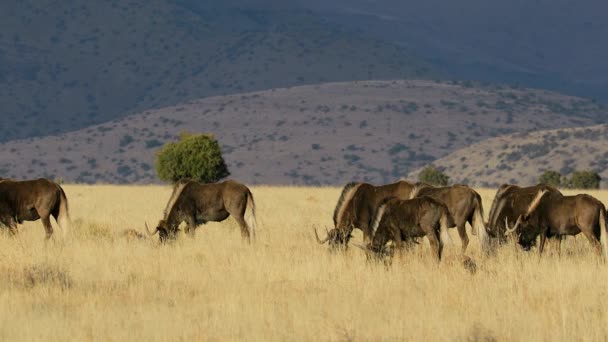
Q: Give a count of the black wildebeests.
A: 7